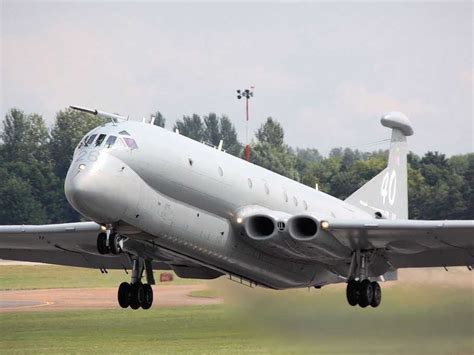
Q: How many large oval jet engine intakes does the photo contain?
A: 2